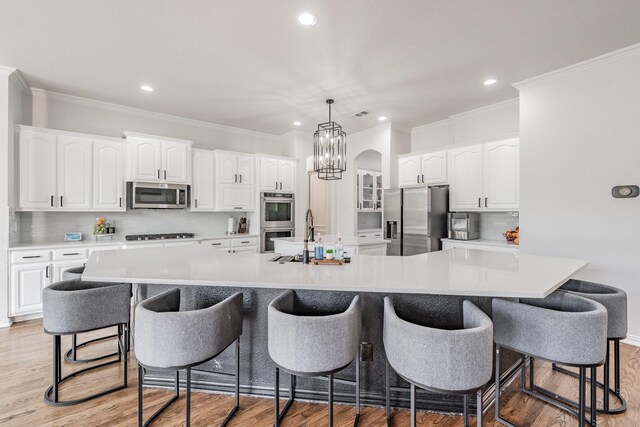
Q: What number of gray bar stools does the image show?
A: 7